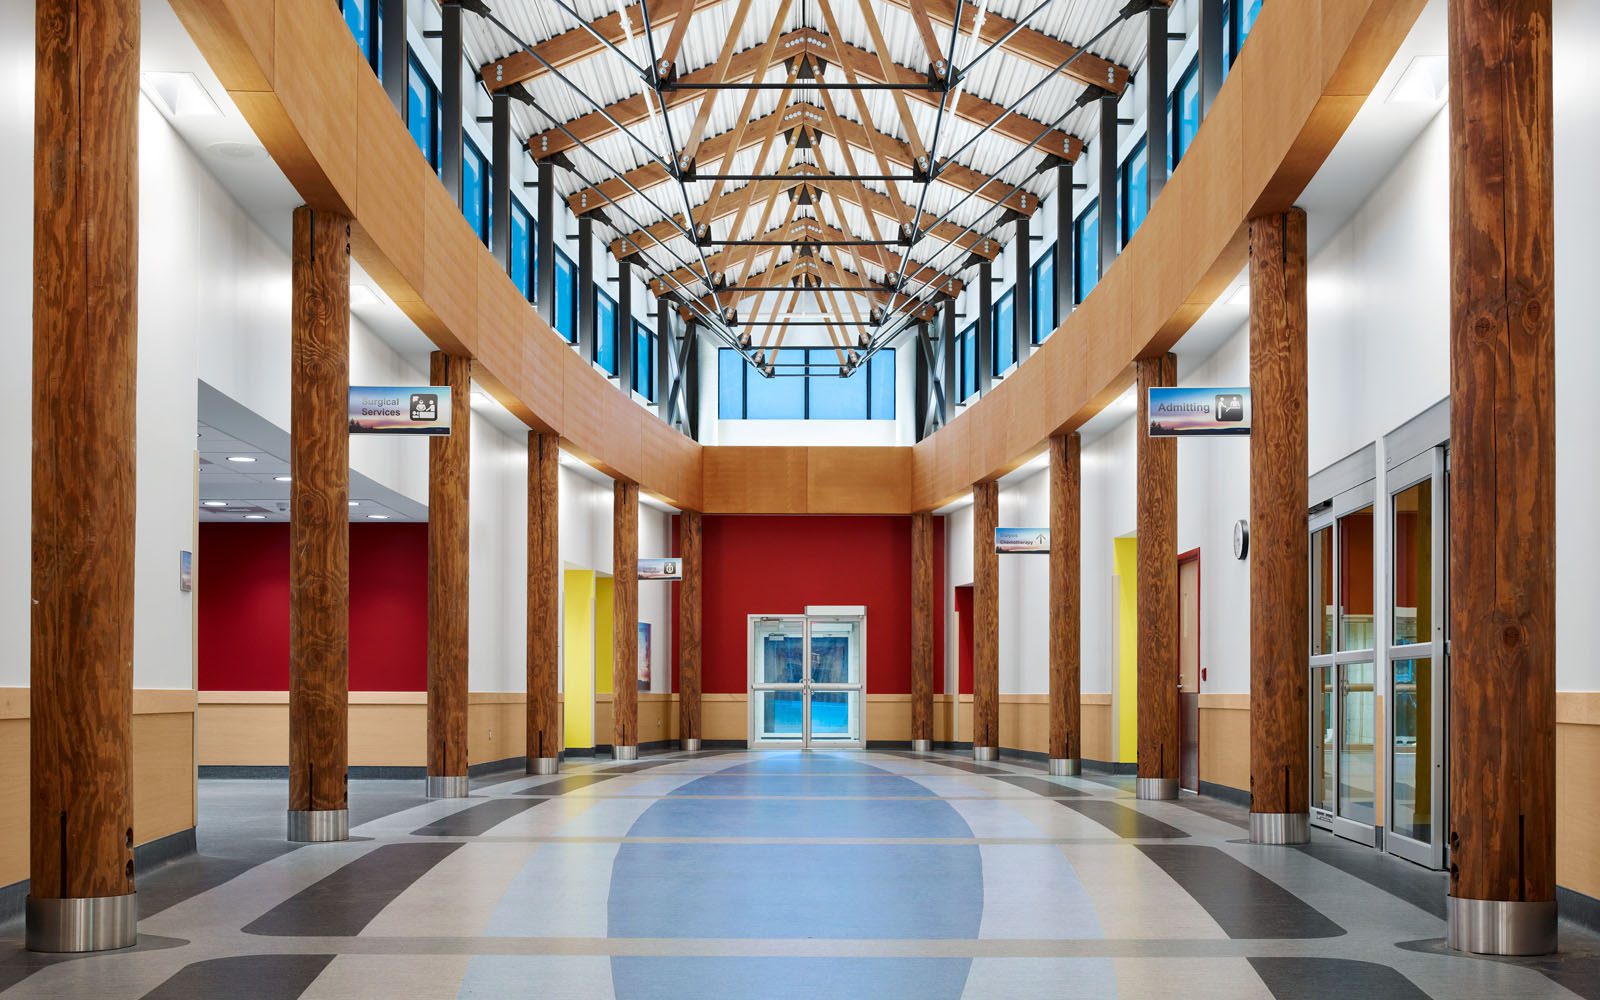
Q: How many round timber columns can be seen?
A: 12